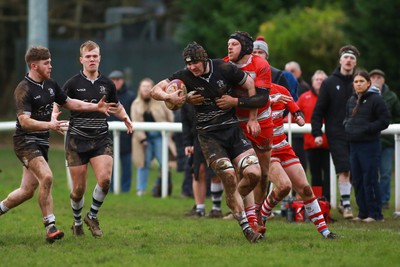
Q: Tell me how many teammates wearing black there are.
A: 3